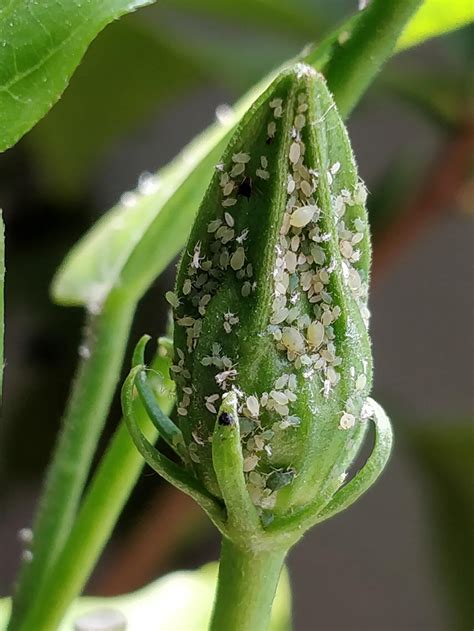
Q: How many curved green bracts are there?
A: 4